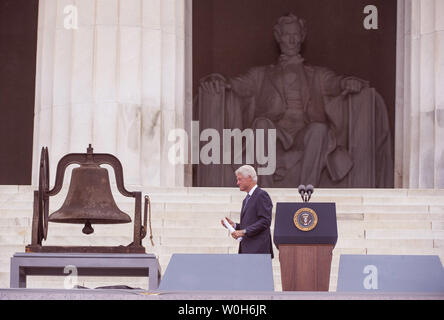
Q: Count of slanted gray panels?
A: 2